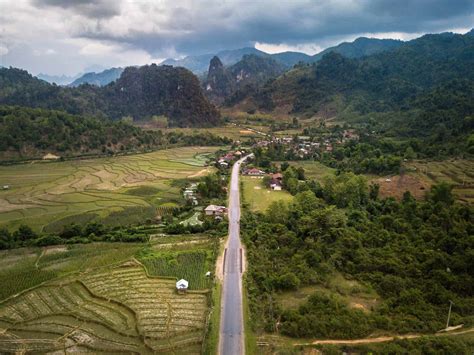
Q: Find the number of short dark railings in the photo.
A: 2